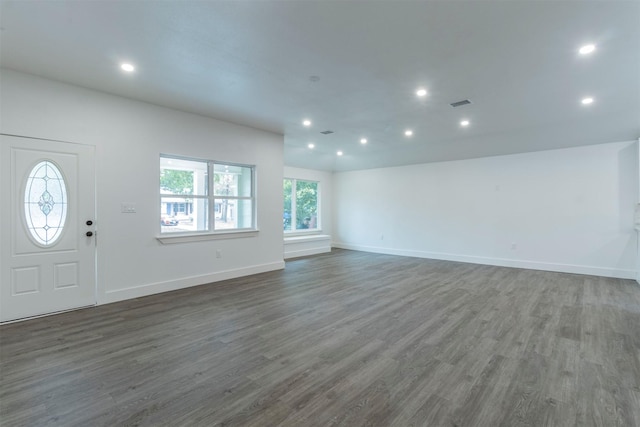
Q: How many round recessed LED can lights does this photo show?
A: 10